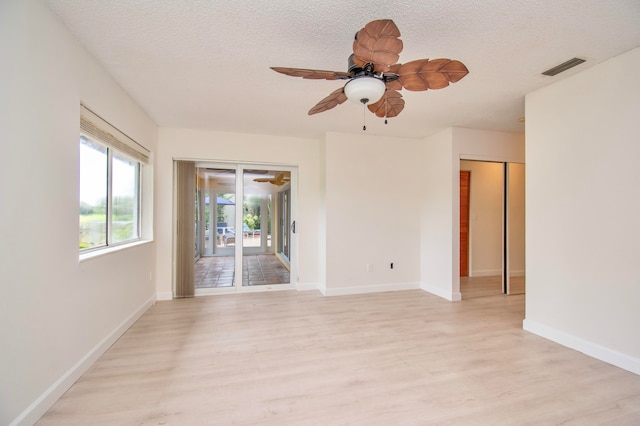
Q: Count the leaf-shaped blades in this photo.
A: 5